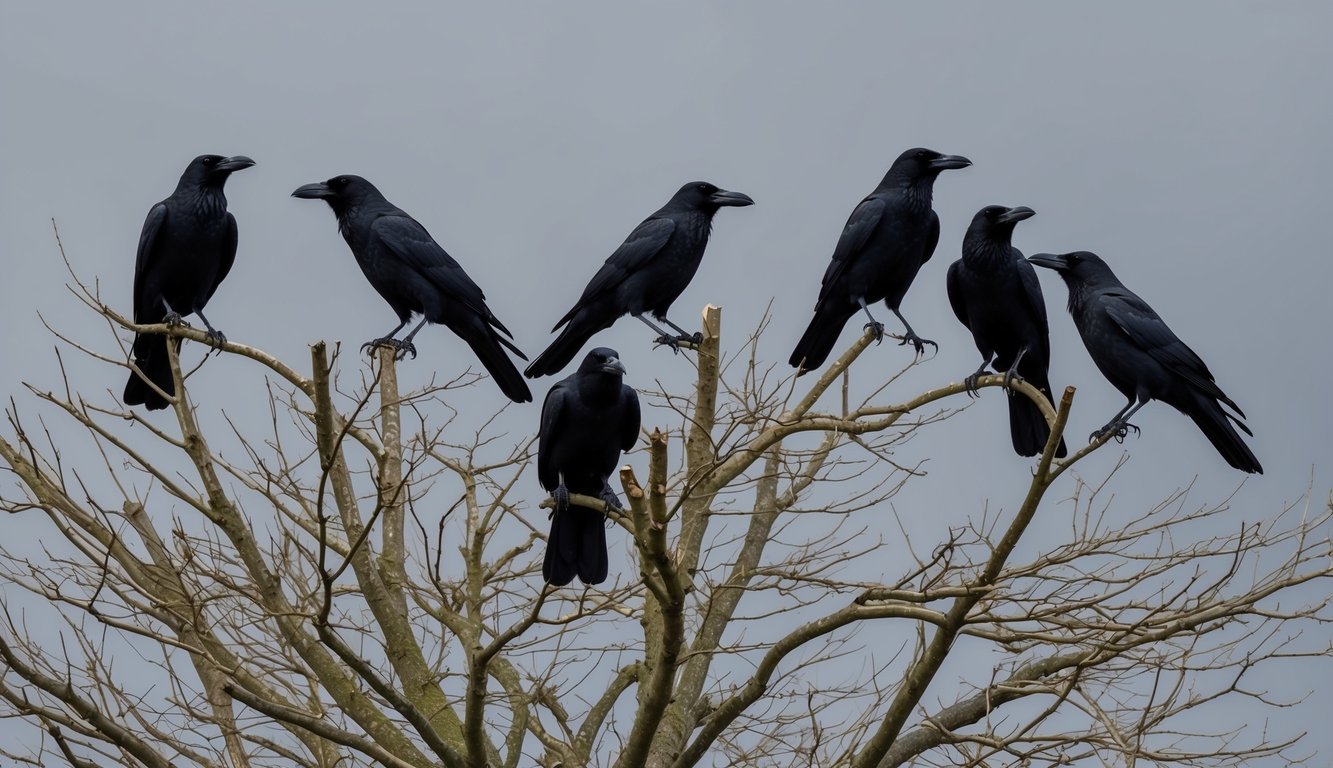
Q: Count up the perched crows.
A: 7